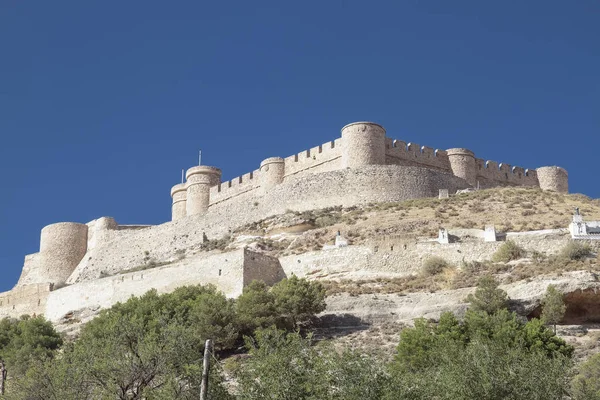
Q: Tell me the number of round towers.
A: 7